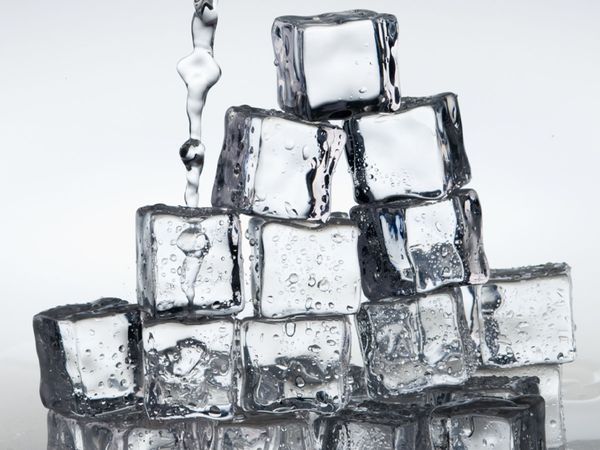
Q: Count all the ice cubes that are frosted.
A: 0